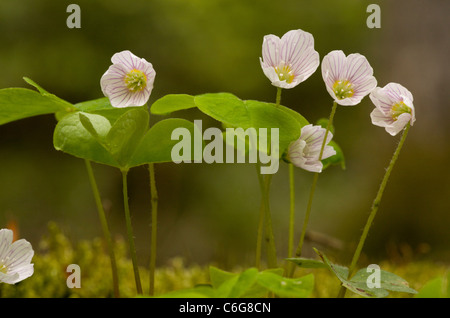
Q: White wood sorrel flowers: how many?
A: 6